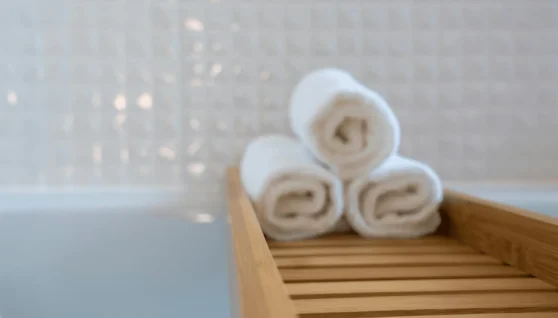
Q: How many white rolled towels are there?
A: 3